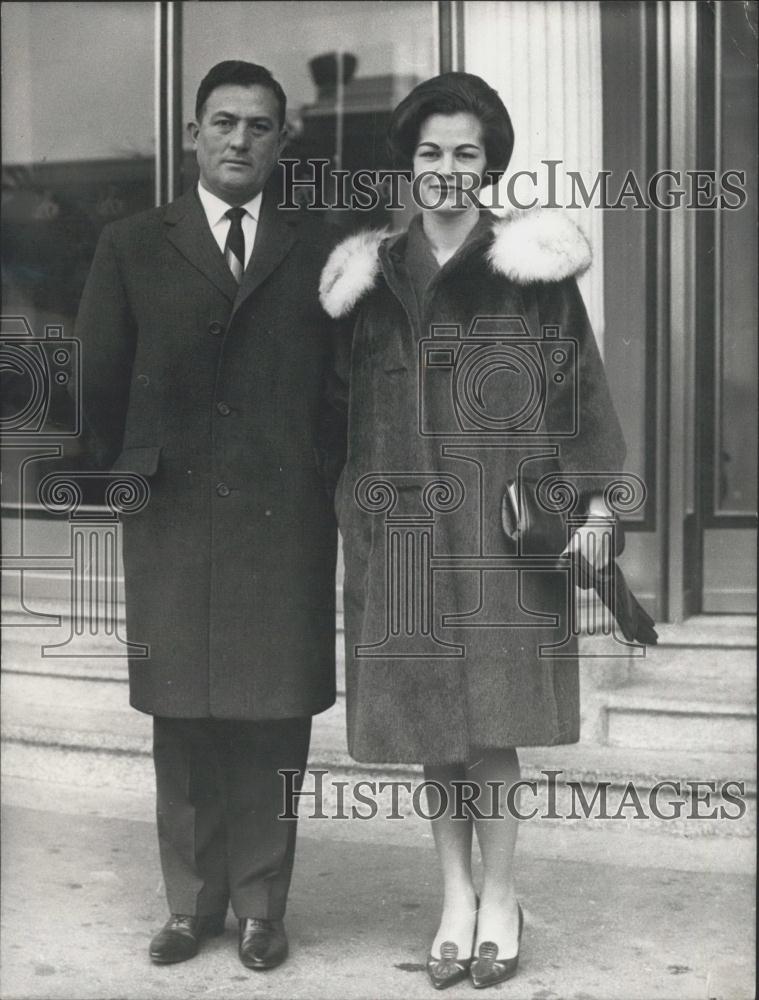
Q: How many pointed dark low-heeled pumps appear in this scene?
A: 2